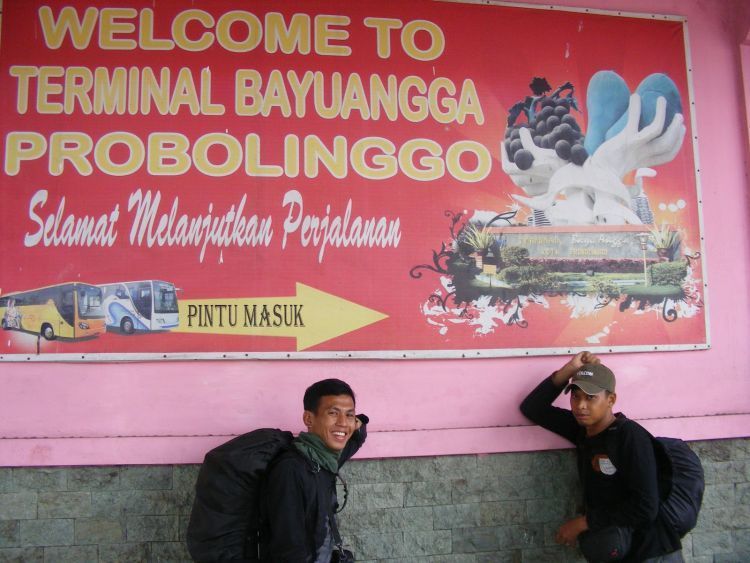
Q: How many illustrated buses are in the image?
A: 2